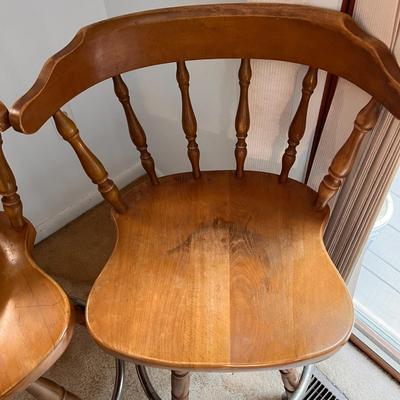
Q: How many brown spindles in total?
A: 7